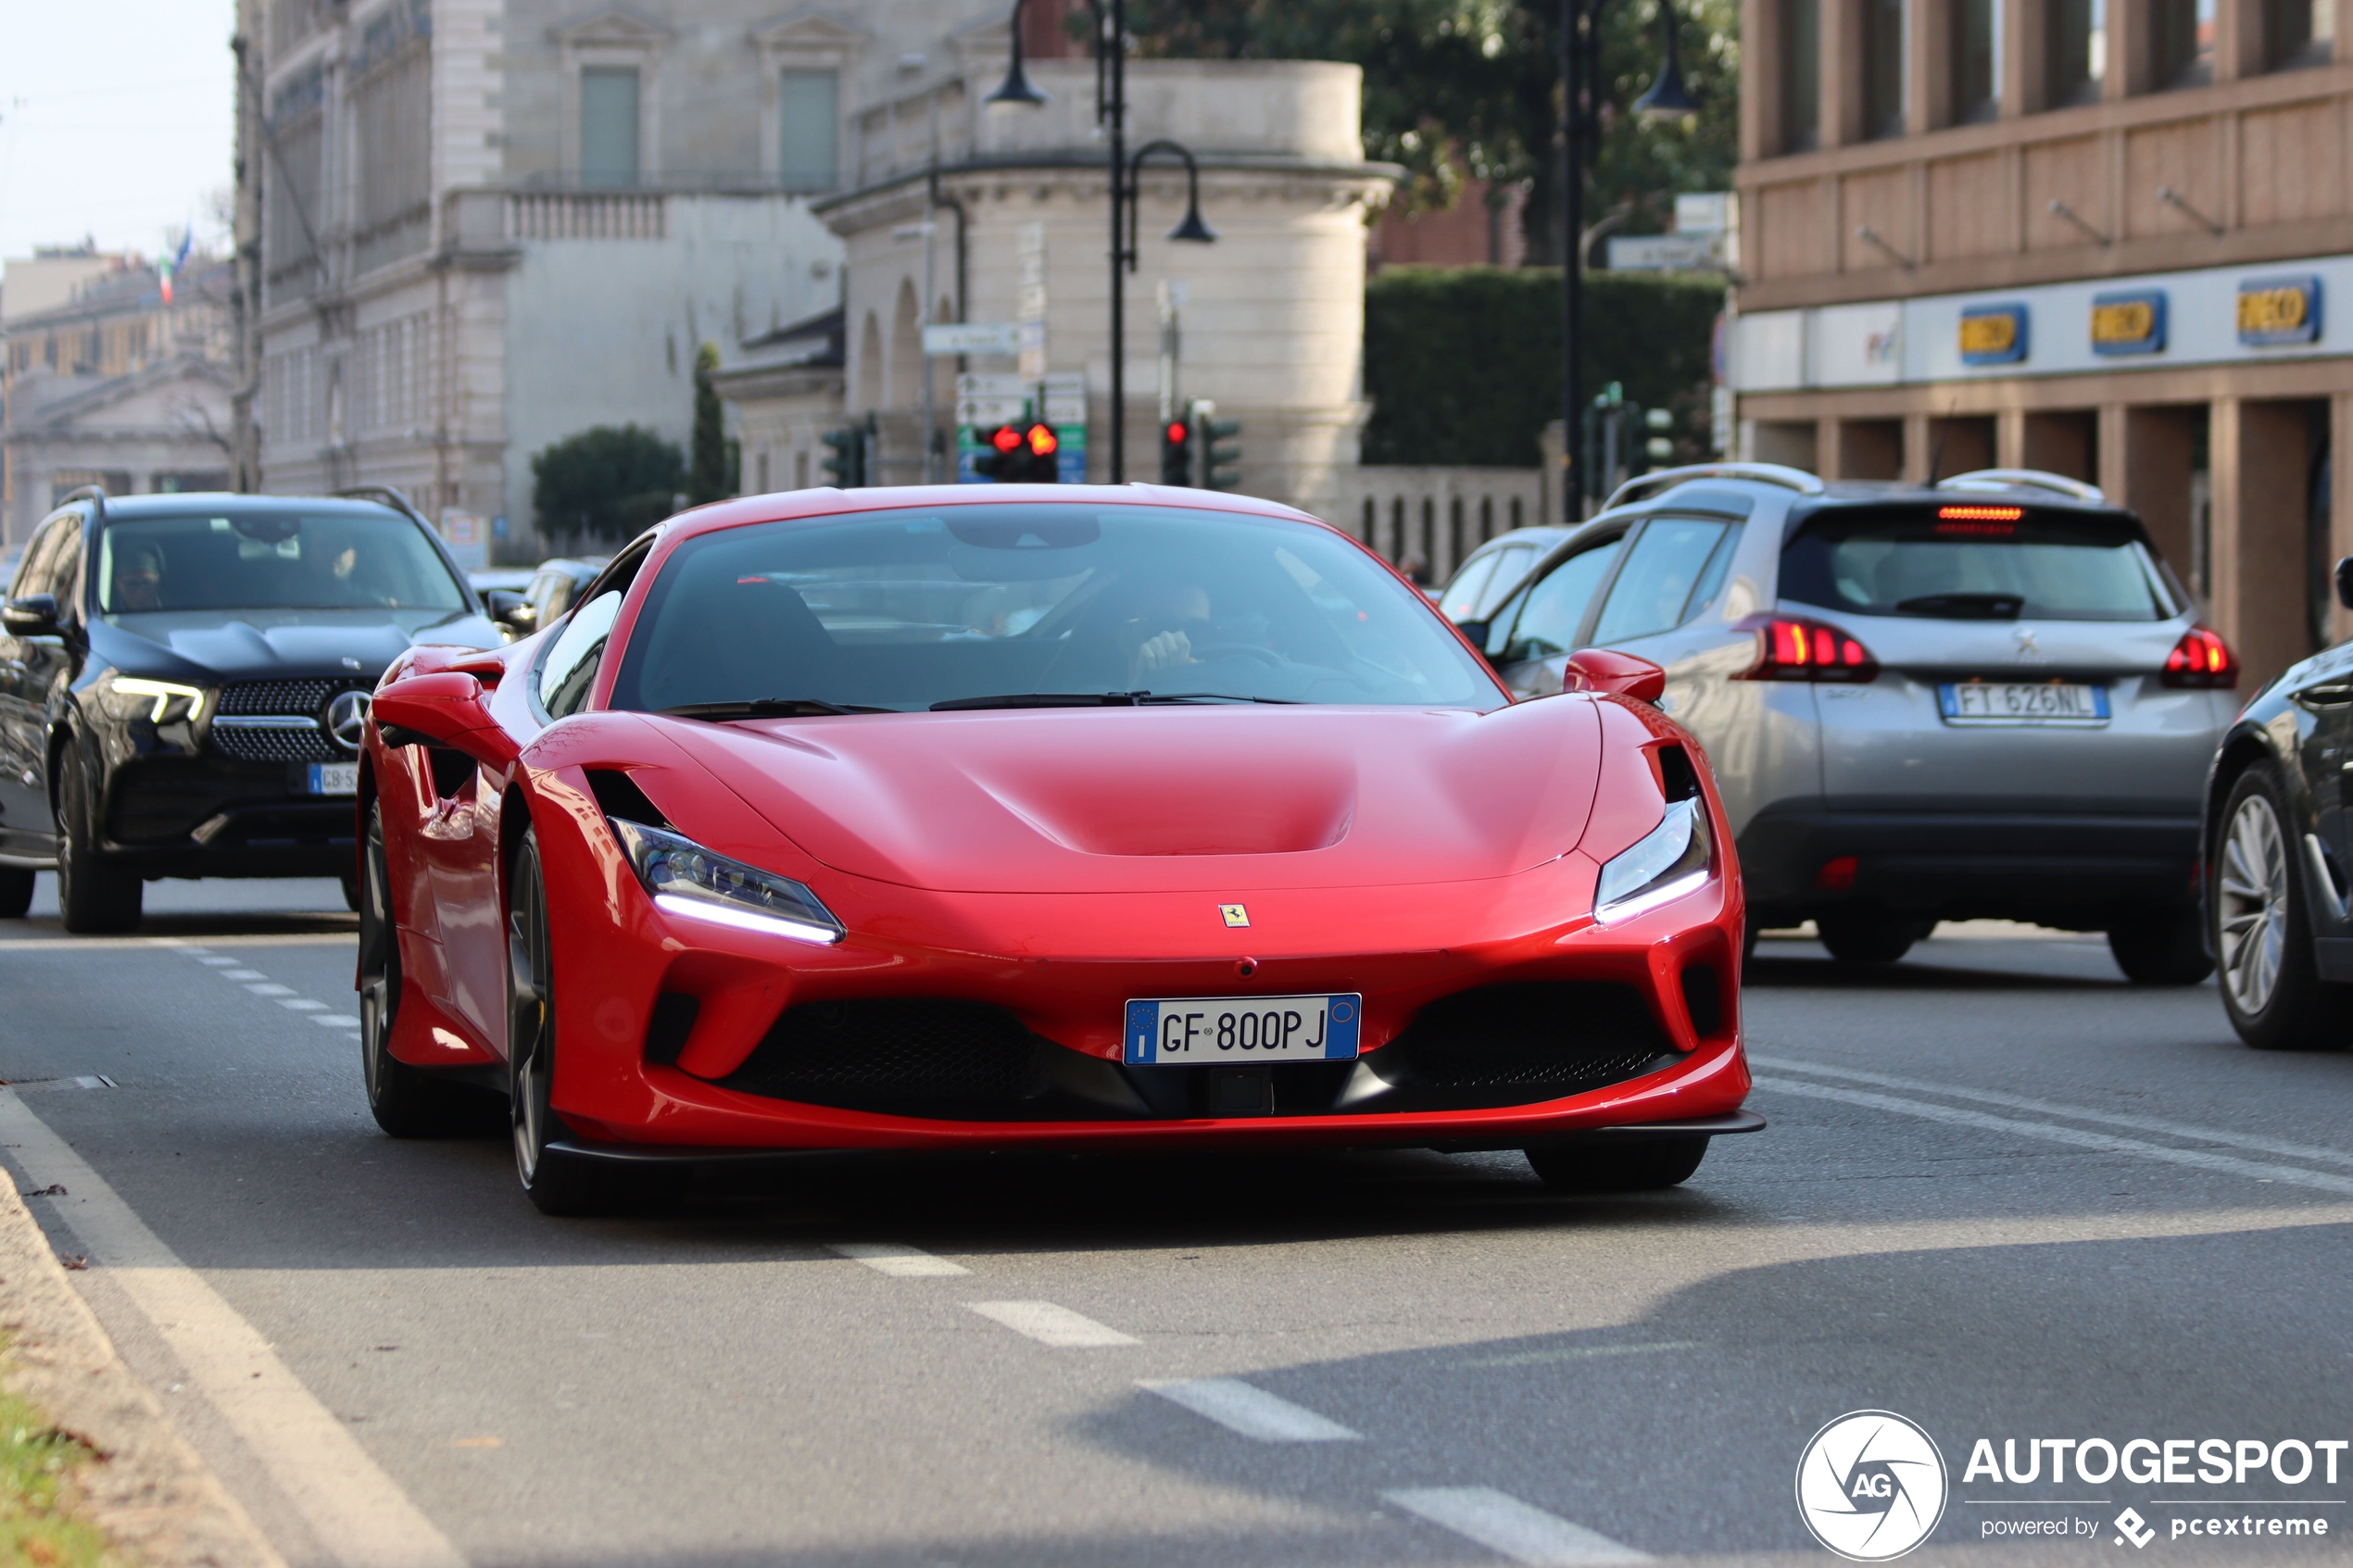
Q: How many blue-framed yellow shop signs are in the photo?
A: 3